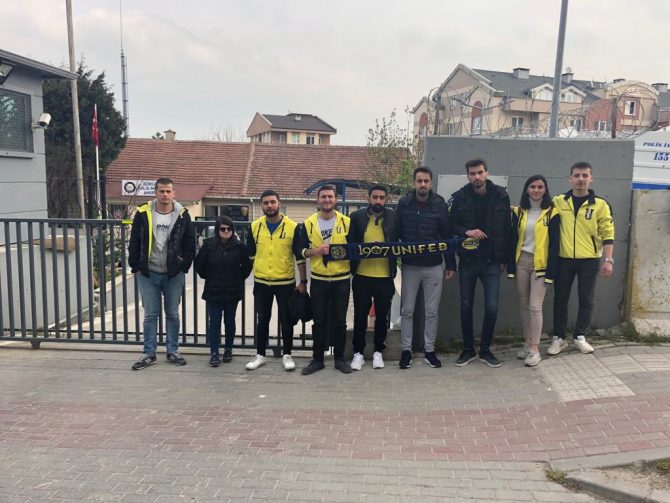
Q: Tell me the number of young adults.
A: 9